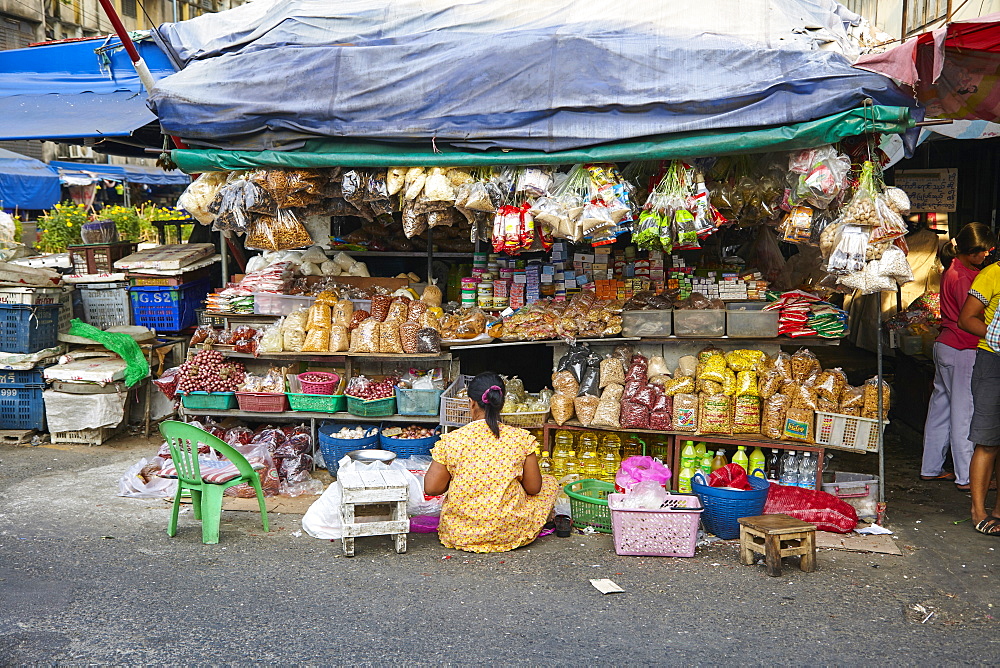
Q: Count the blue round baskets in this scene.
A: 3